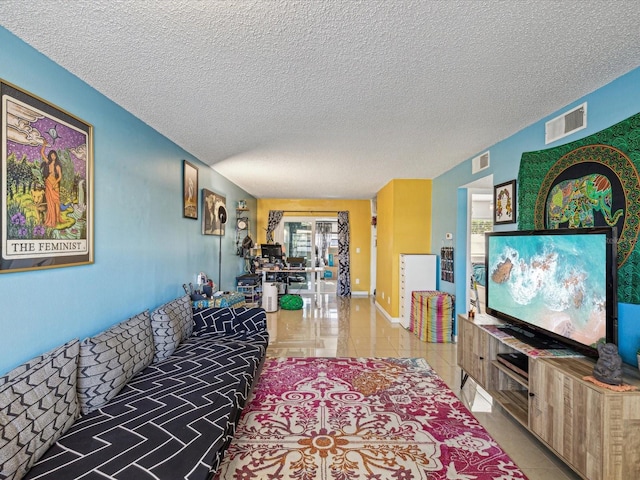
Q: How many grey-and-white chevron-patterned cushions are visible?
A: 3